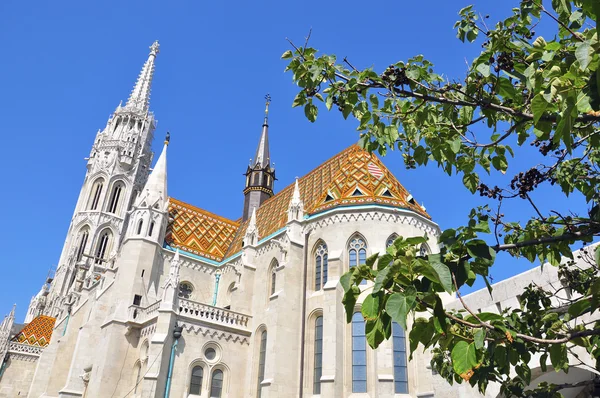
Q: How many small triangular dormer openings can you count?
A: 4